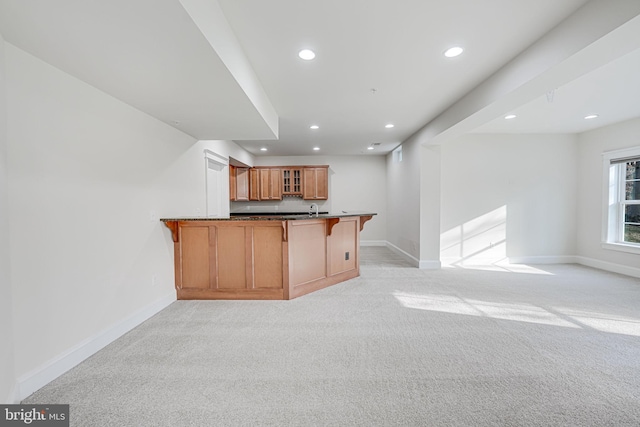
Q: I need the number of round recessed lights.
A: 9